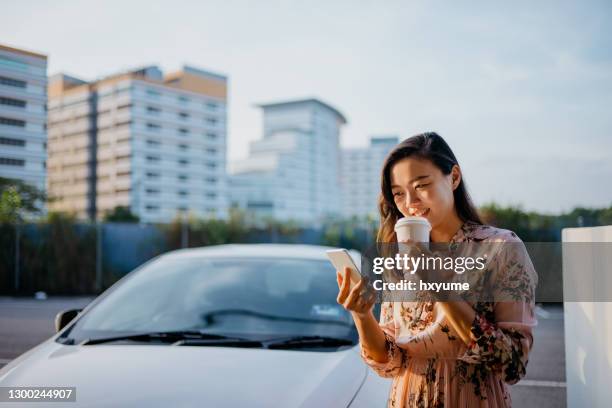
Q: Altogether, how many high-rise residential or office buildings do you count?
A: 4